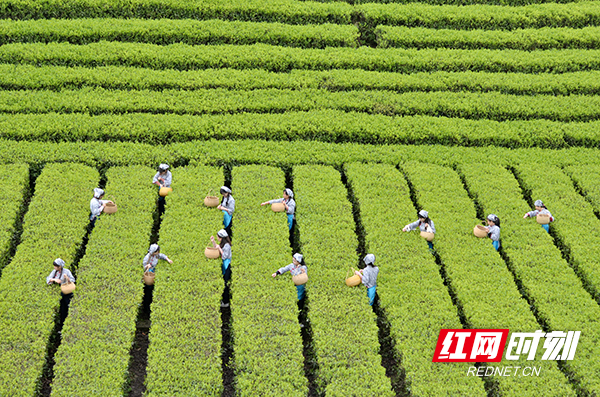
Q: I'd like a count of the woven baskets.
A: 12